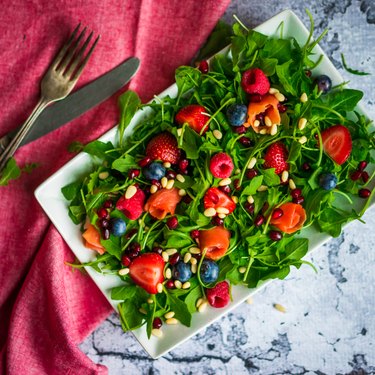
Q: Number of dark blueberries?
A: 7